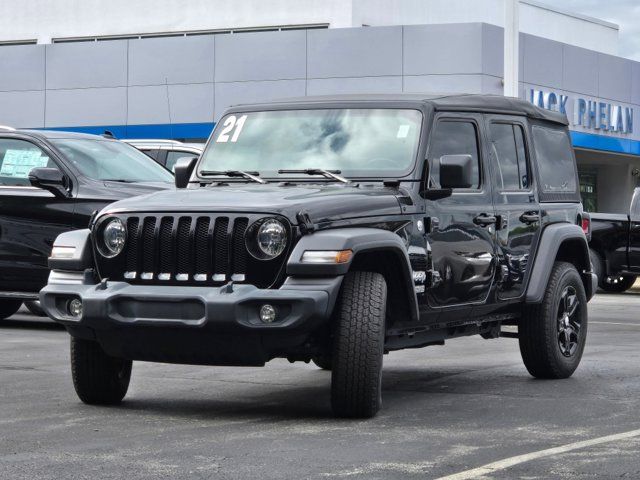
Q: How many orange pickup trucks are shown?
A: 0